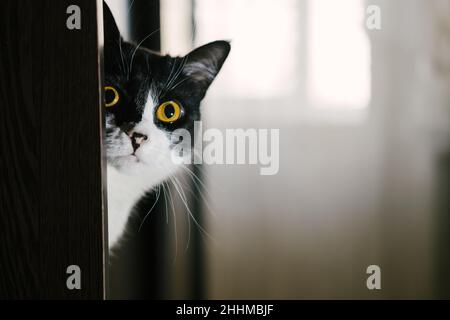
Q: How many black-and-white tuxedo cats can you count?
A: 1